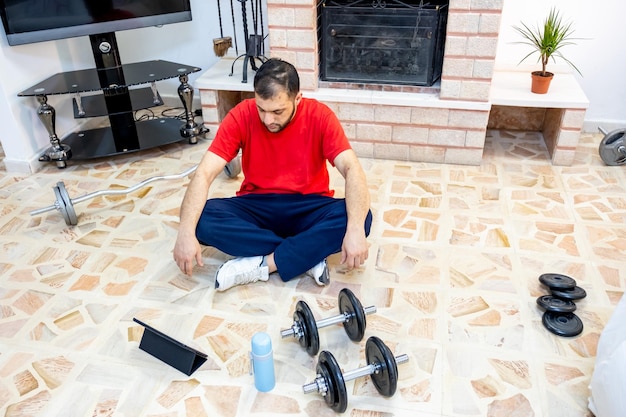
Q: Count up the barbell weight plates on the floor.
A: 4